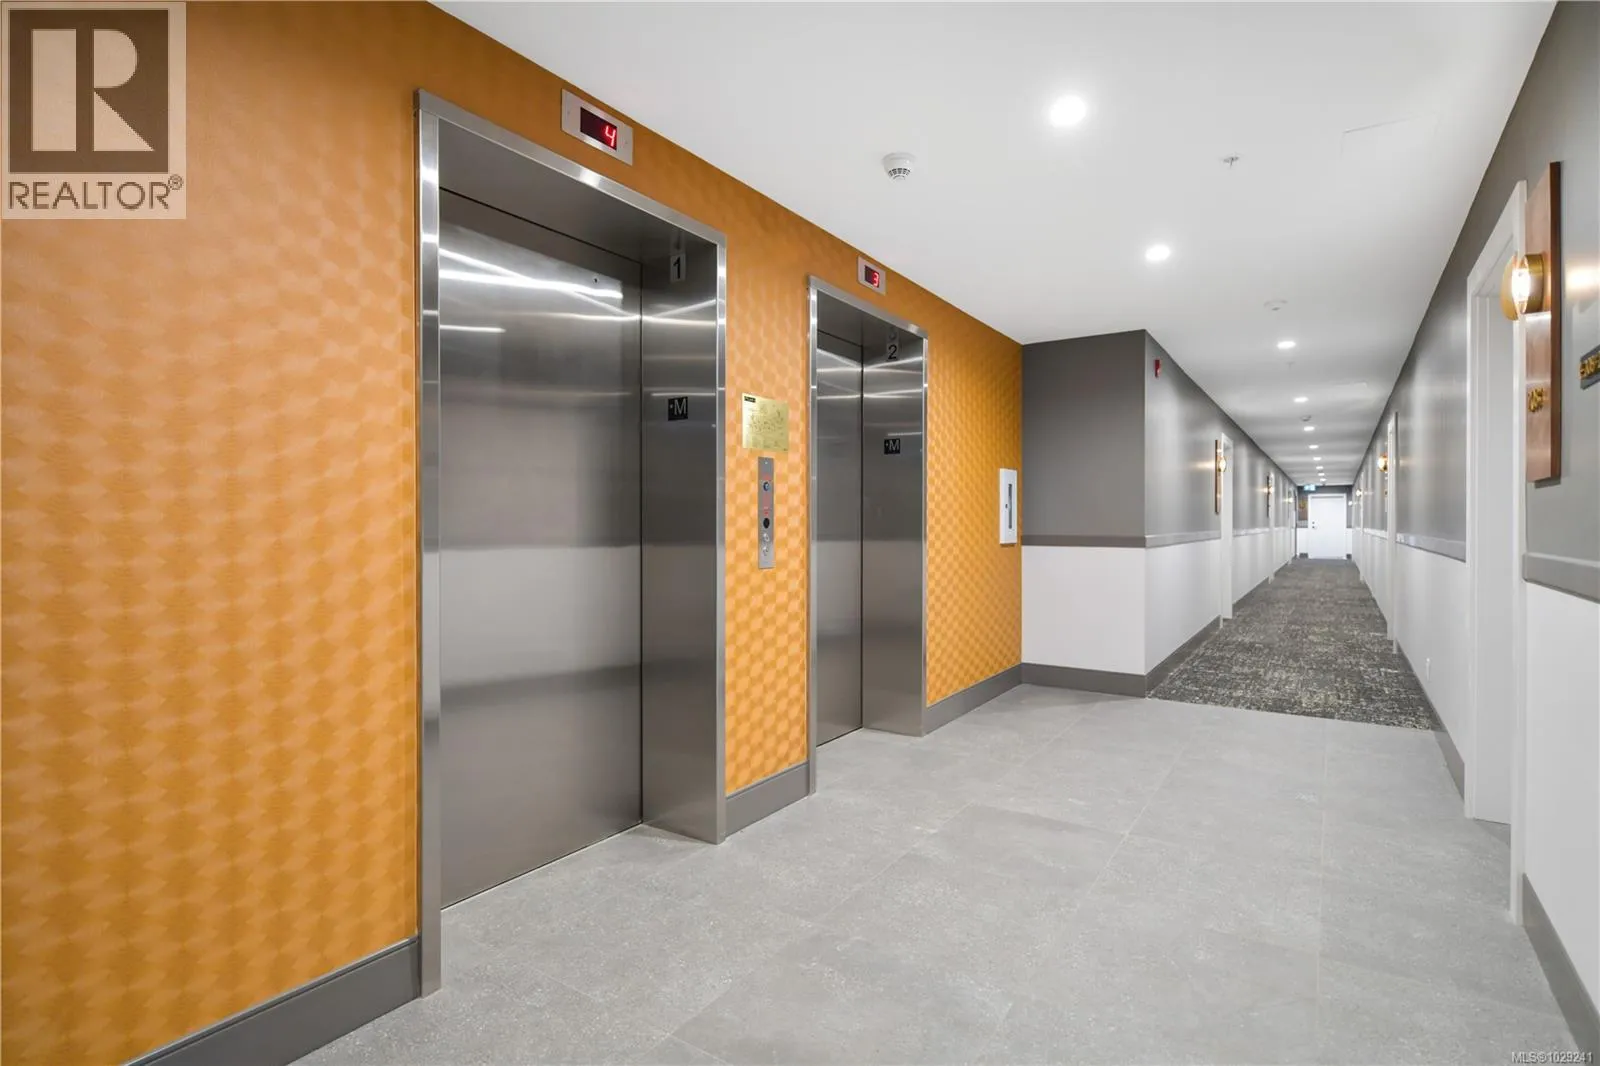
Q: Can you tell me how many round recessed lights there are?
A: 10